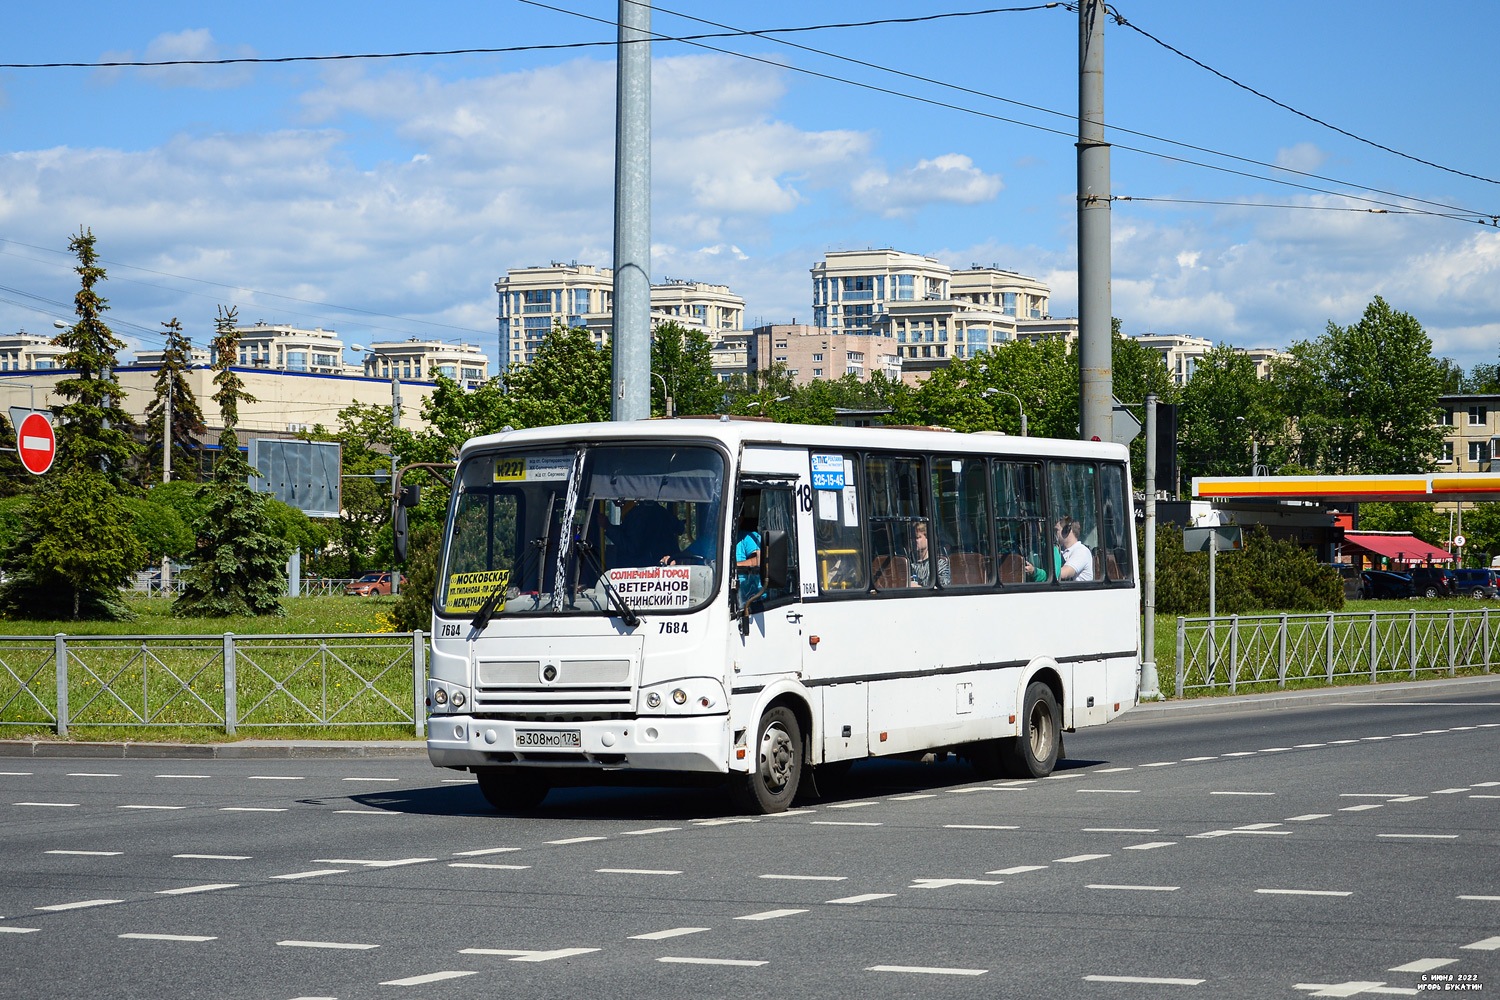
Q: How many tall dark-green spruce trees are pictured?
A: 3